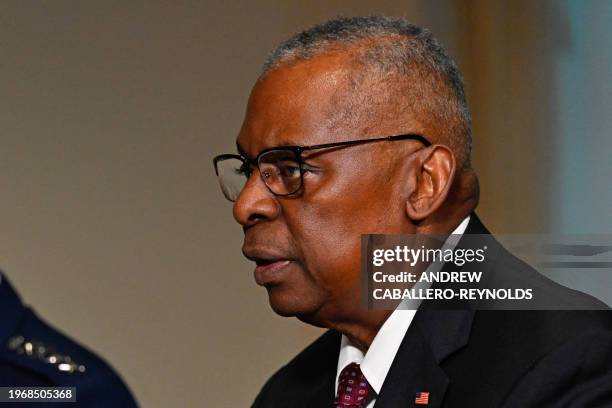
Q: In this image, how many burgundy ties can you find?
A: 1